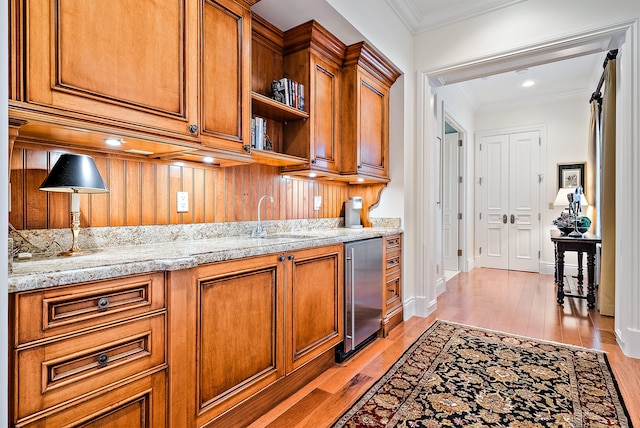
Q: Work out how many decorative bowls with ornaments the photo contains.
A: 1